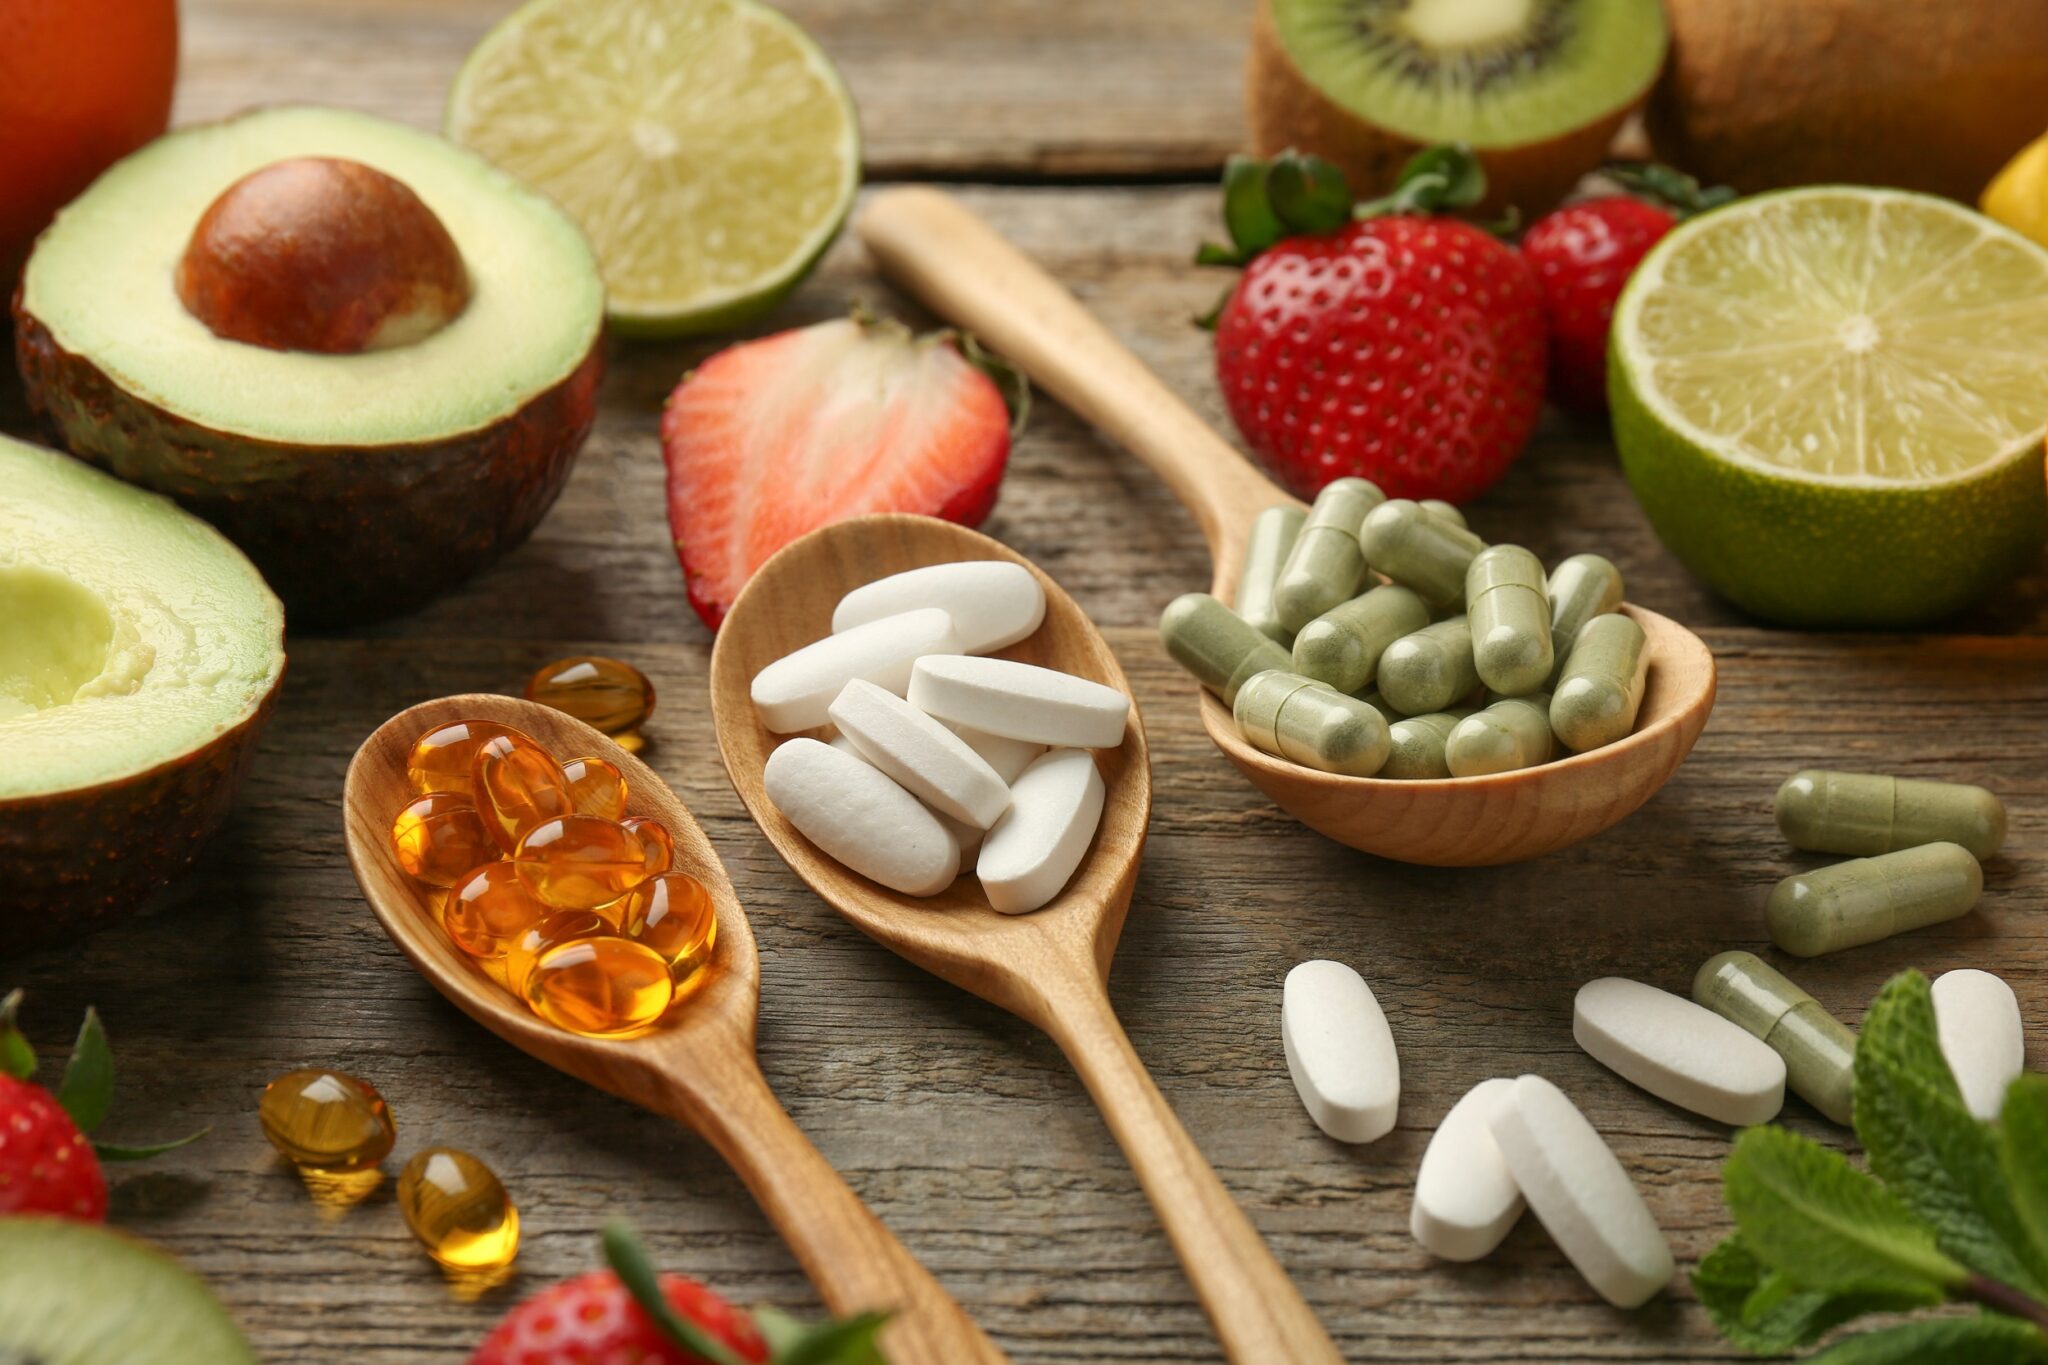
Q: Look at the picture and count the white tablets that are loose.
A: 5